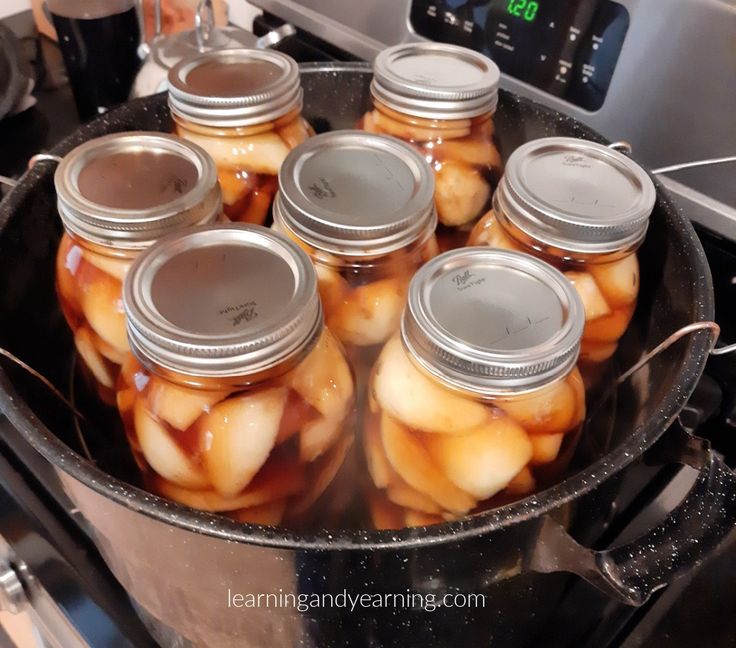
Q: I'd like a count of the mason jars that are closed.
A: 7